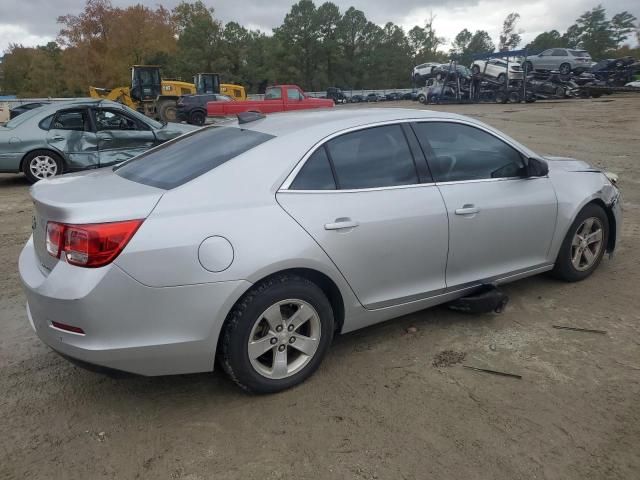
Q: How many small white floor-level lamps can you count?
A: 0